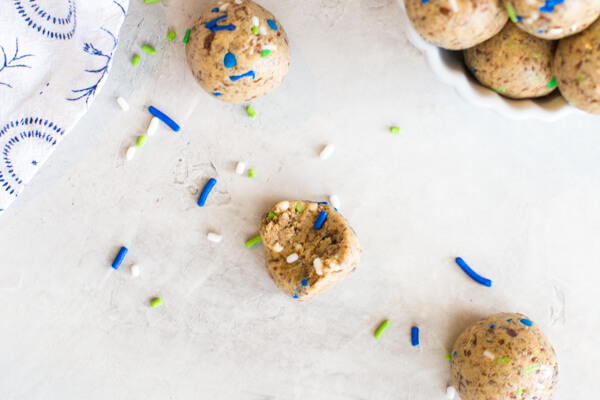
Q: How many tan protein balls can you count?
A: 7